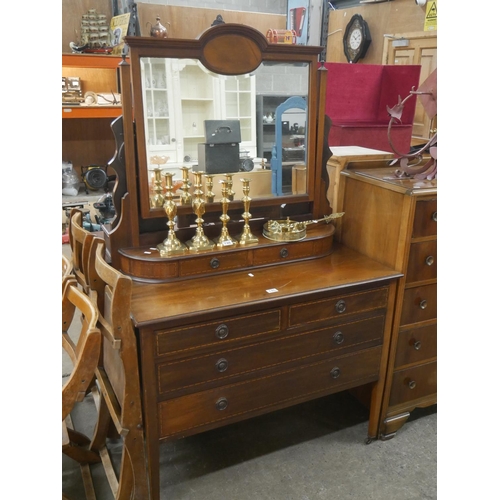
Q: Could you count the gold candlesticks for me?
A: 4